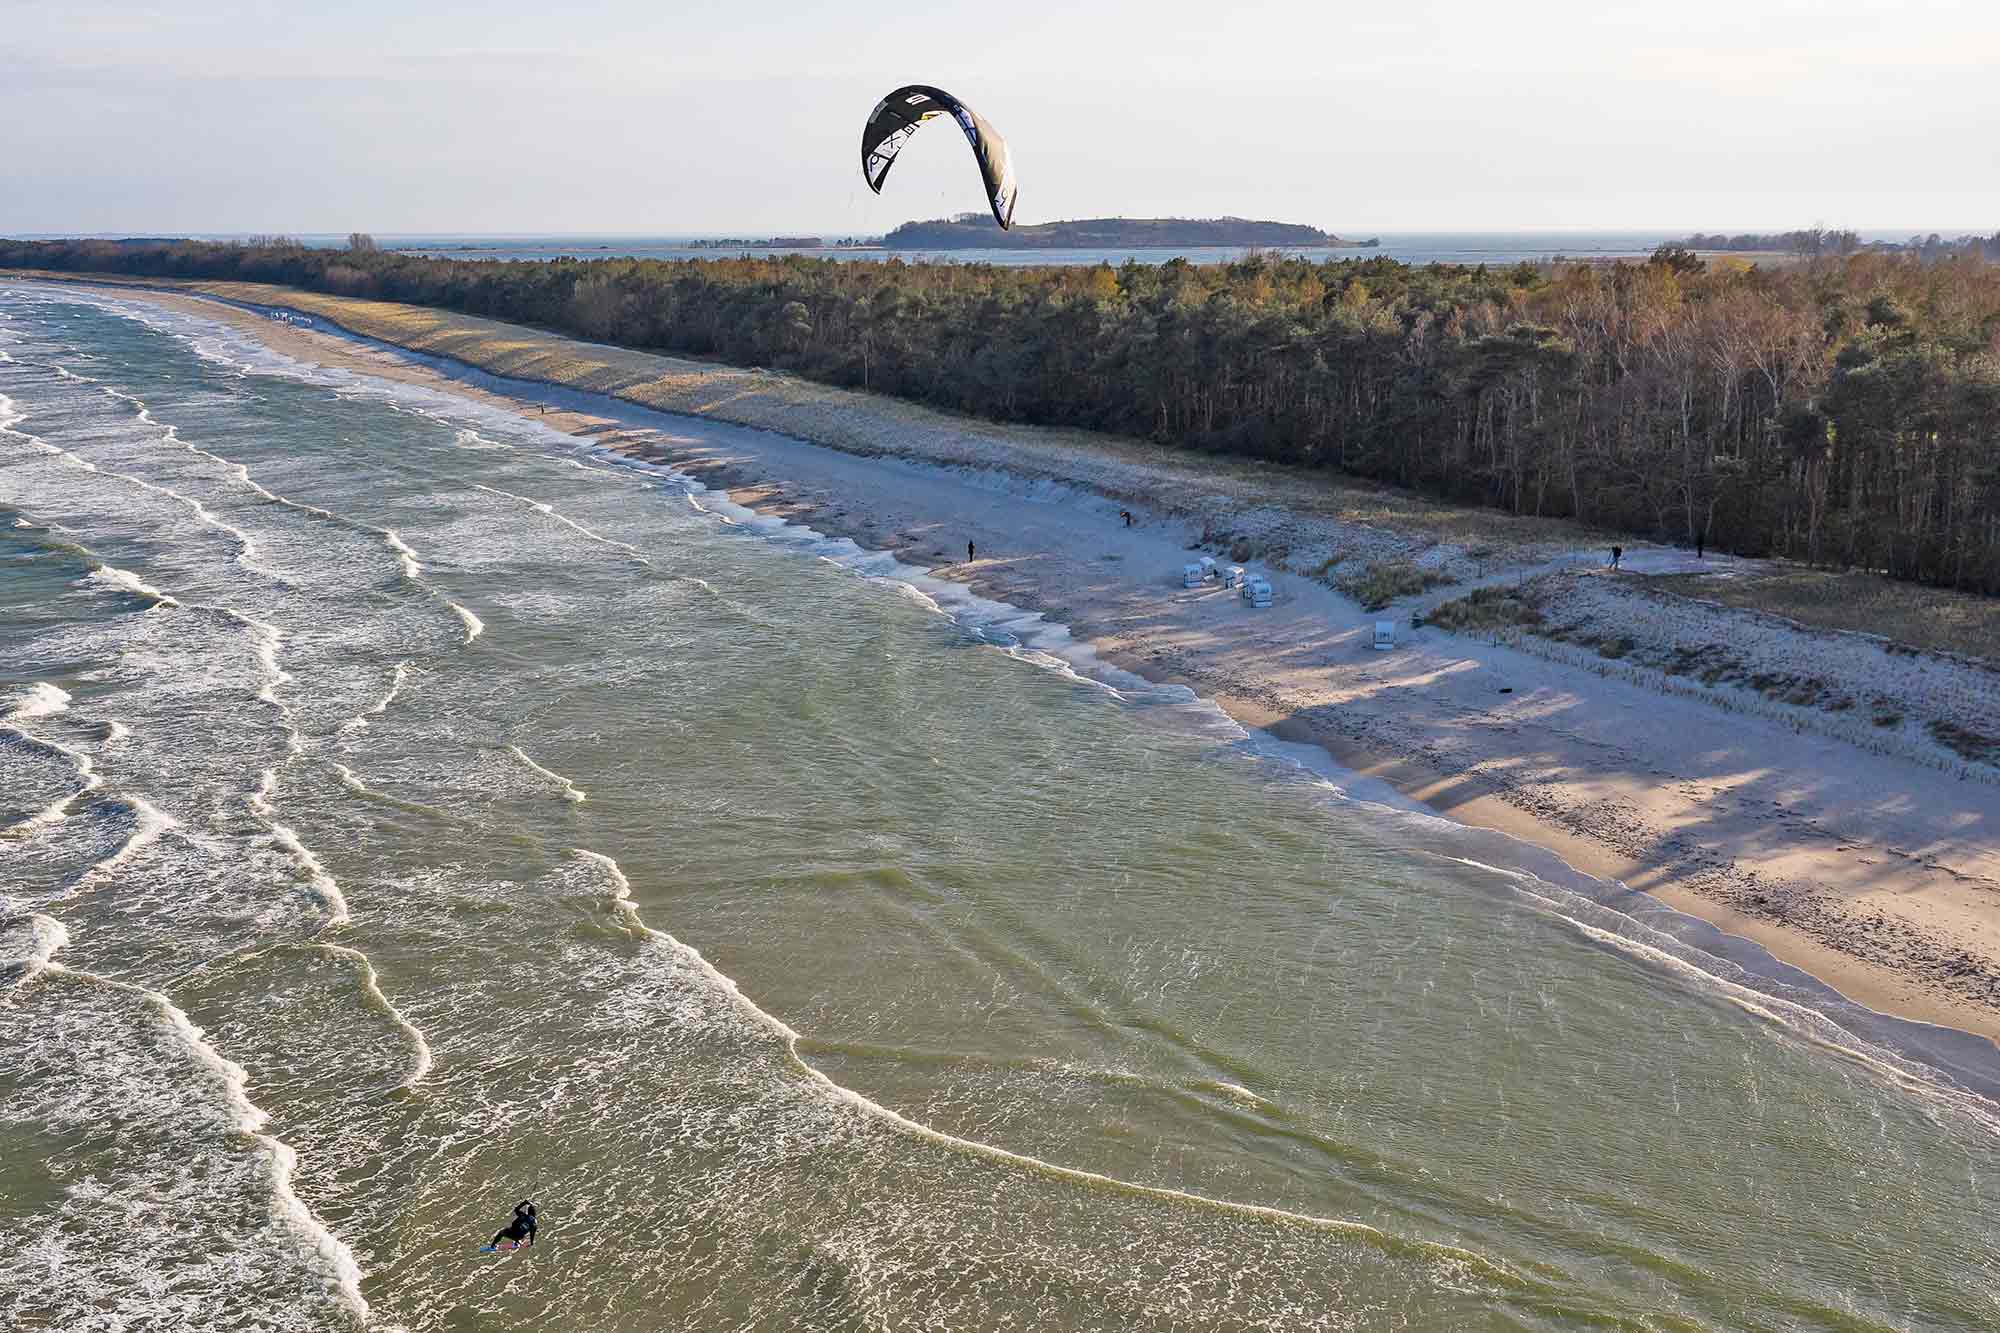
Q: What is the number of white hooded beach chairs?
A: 6